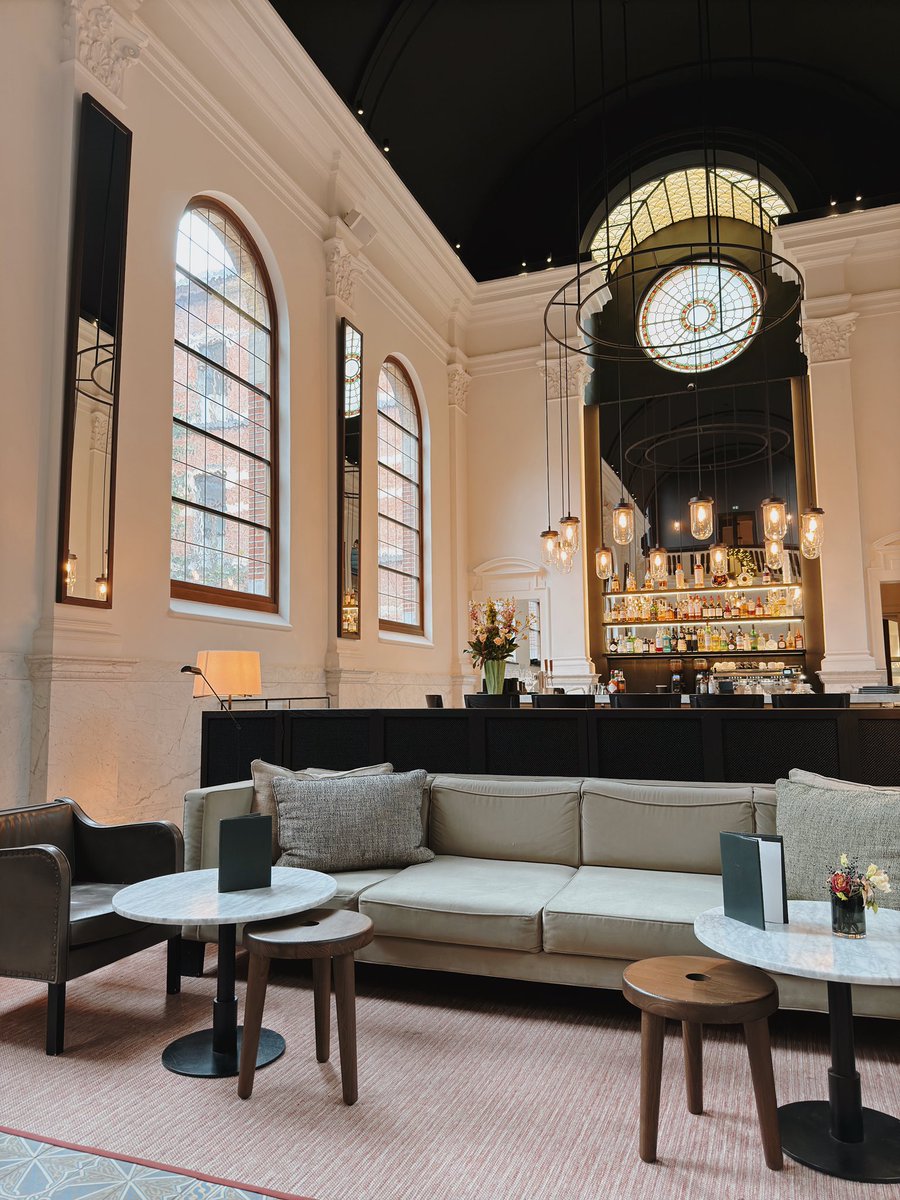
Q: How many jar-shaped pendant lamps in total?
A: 12